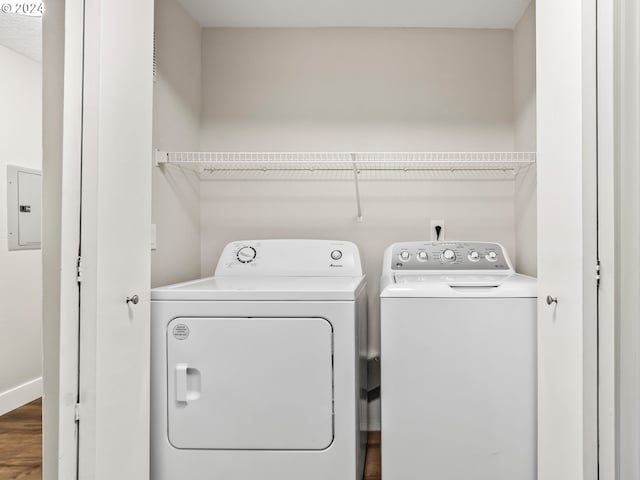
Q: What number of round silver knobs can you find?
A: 2